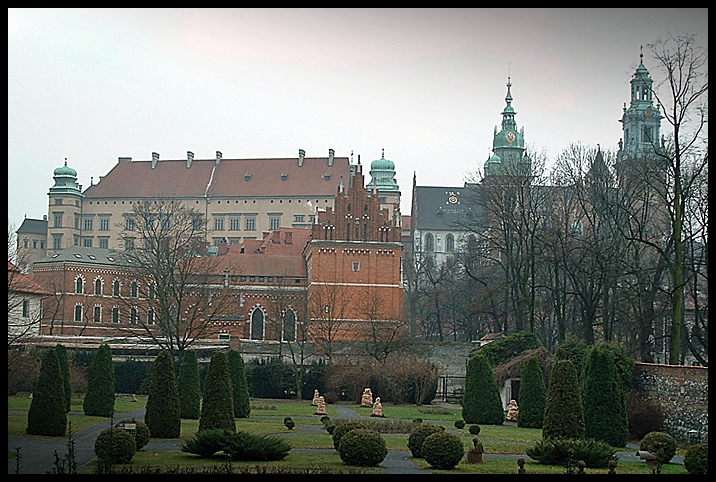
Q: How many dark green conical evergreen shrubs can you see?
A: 11